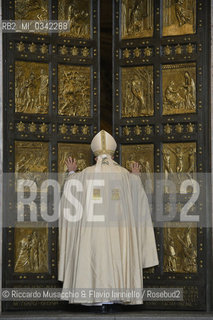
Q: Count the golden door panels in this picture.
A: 14